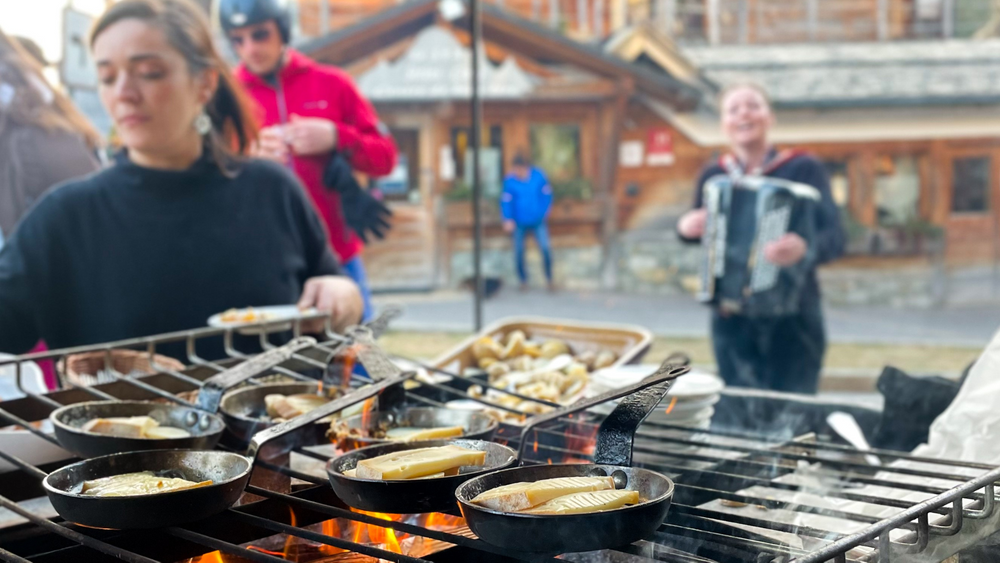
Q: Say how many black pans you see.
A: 6